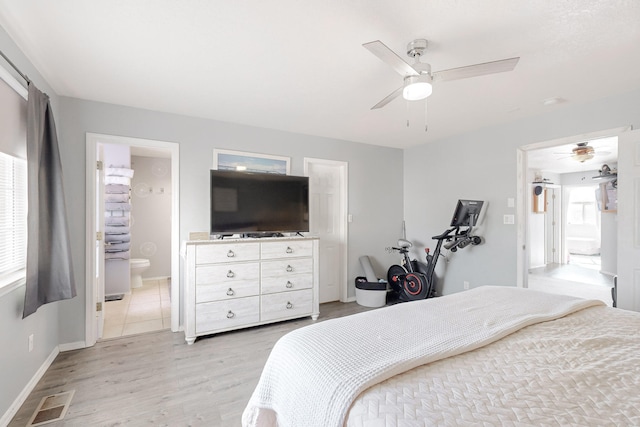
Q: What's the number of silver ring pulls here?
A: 8